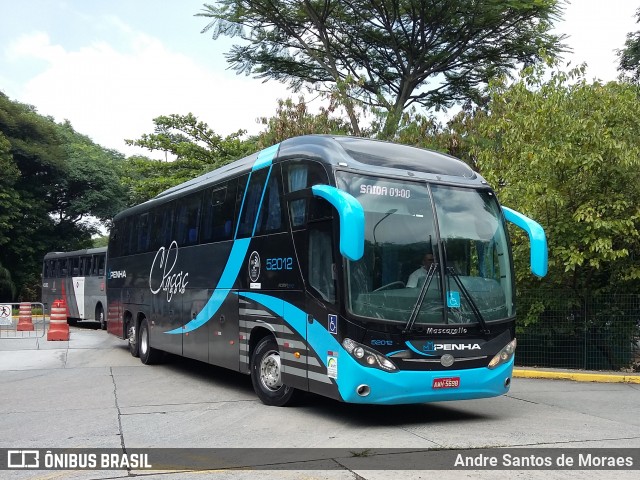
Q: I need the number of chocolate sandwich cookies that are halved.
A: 0